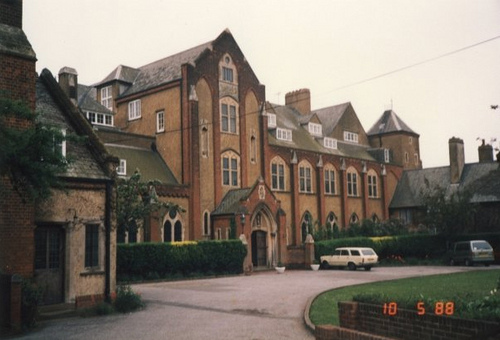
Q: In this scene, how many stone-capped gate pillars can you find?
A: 2